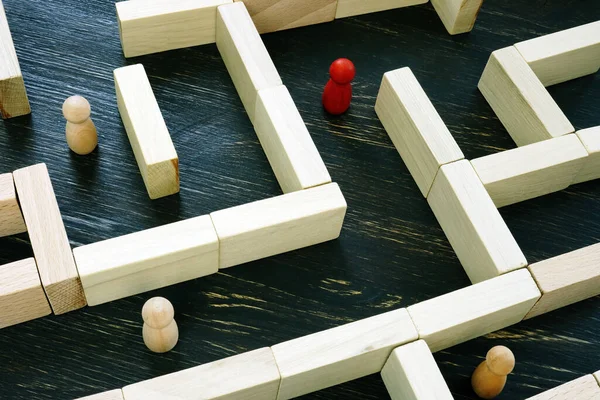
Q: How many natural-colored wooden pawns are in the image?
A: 3